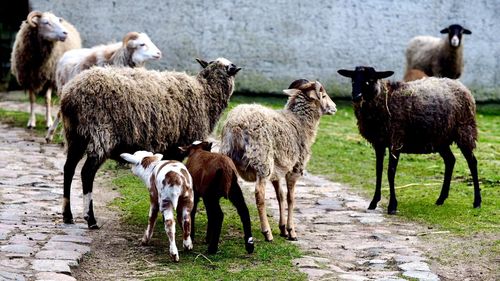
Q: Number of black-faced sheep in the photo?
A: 2